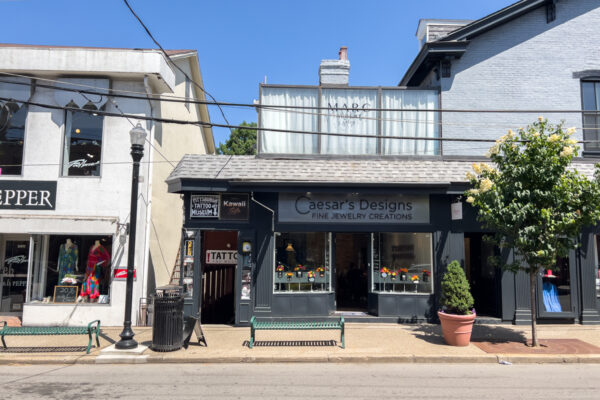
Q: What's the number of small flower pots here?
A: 10